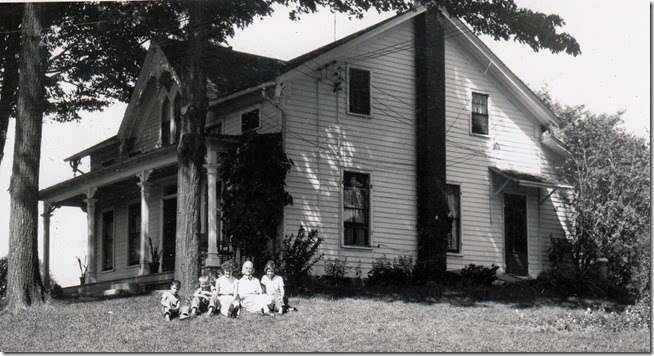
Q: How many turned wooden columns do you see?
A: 4